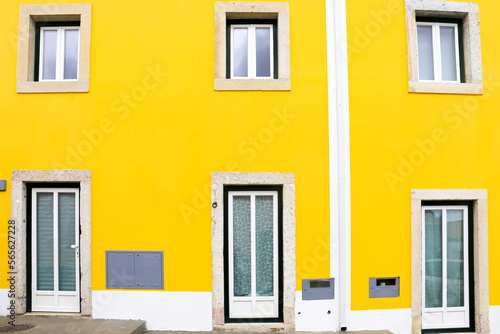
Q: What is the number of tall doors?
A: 3